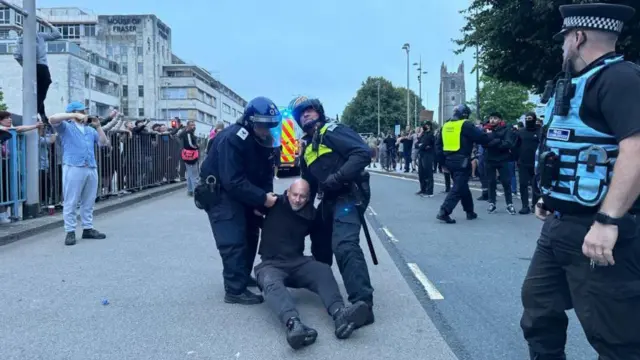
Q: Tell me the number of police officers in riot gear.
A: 3